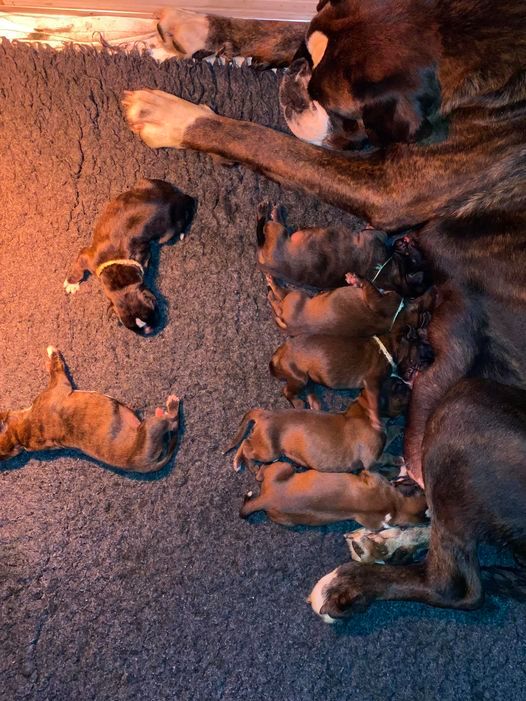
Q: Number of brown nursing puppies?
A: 5